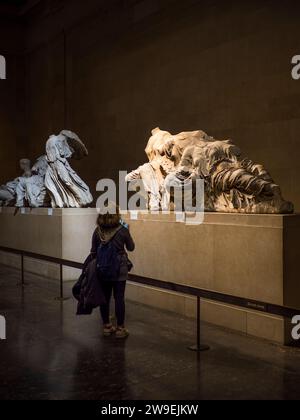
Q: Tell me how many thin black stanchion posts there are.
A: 3